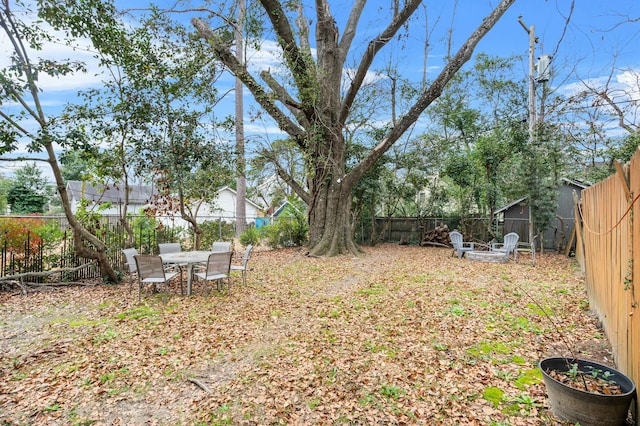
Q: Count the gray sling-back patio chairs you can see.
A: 6